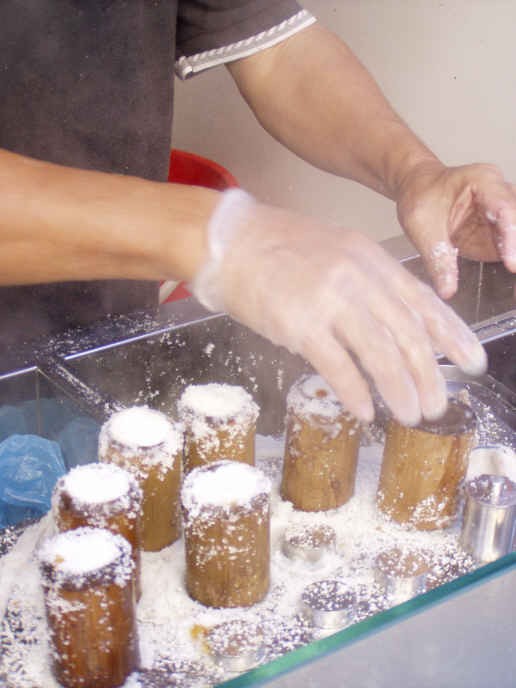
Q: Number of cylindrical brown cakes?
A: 7